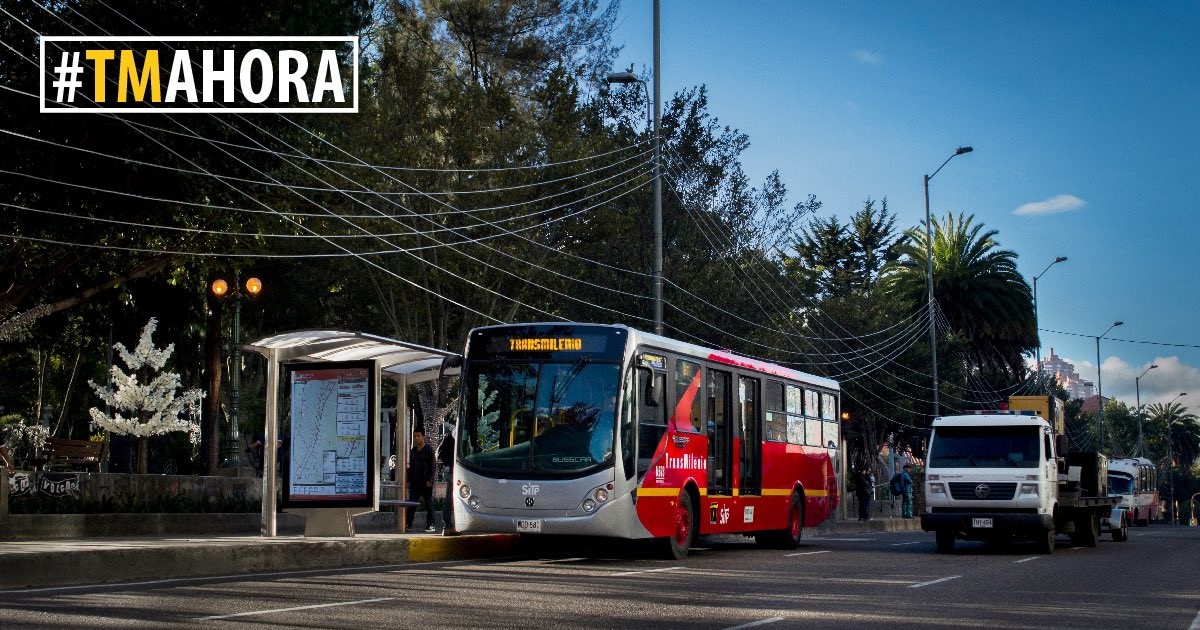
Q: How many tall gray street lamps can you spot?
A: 6